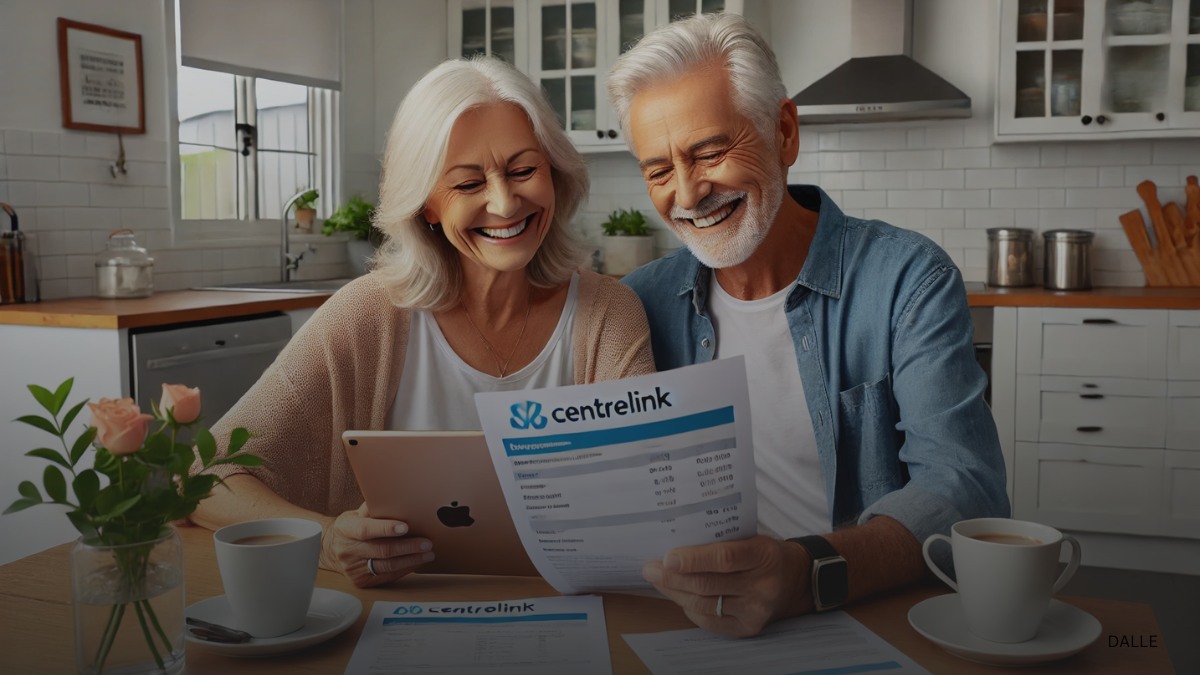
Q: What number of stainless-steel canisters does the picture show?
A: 2